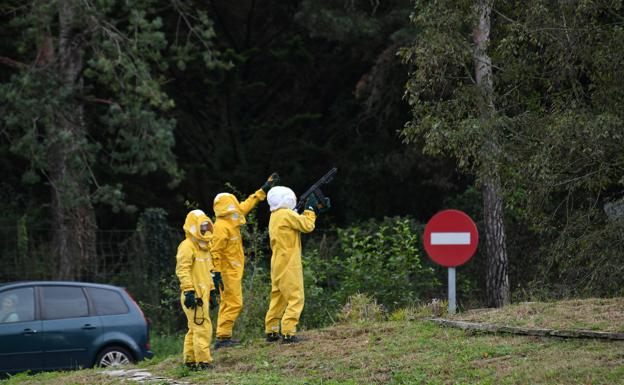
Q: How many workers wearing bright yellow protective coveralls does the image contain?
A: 3